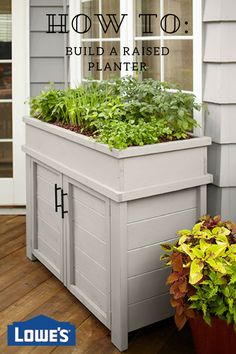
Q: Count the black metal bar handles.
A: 2